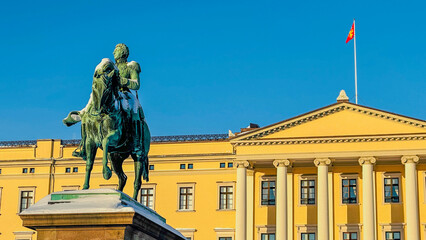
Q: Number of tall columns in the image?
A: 5